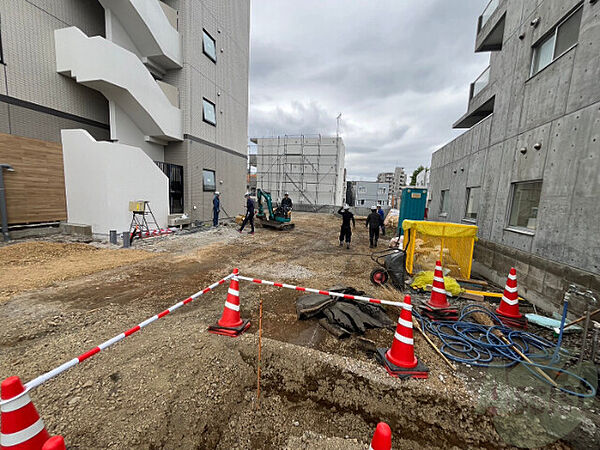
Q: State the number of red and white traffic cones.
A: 7